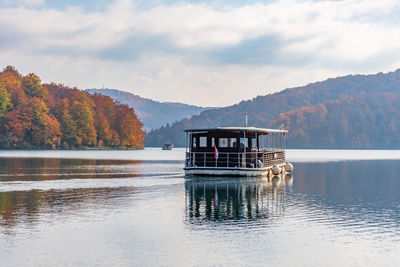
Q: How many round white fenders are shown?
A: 2